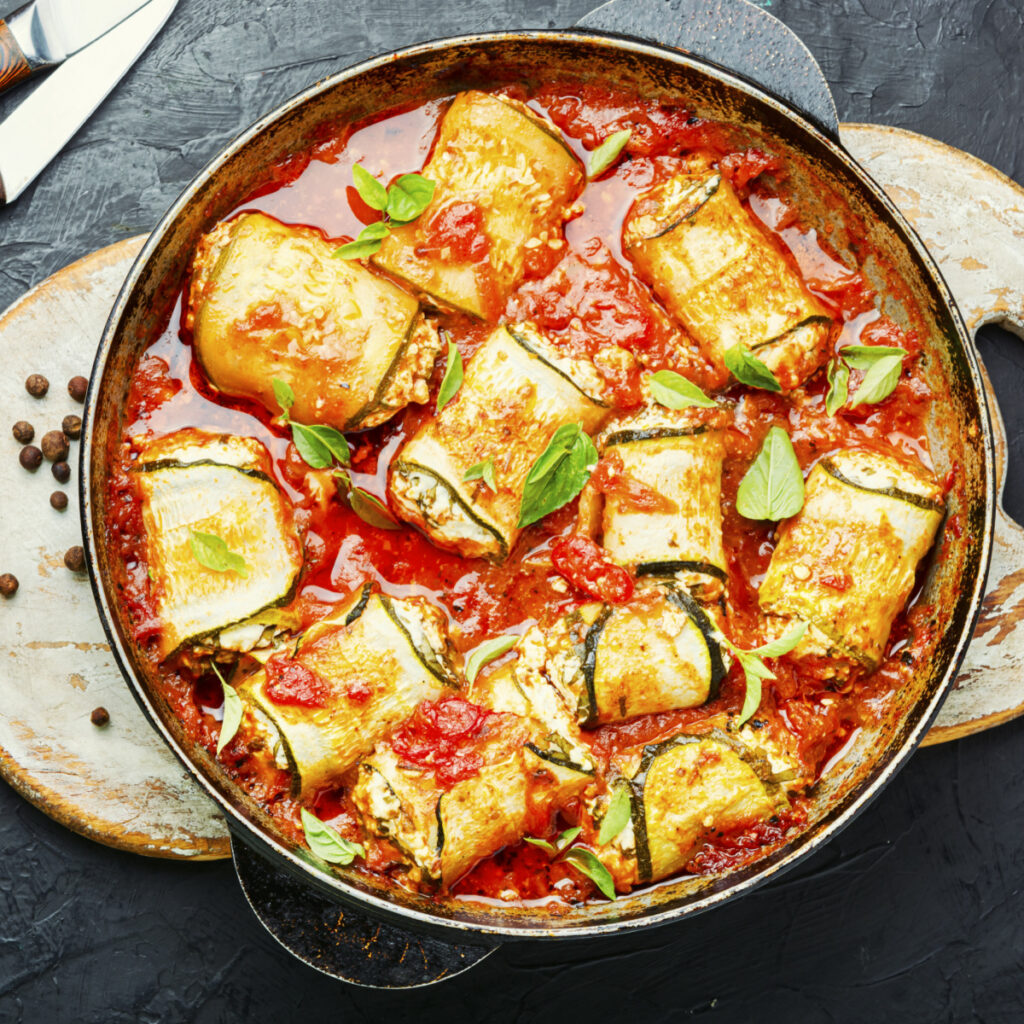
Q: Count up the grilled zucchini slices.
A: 11